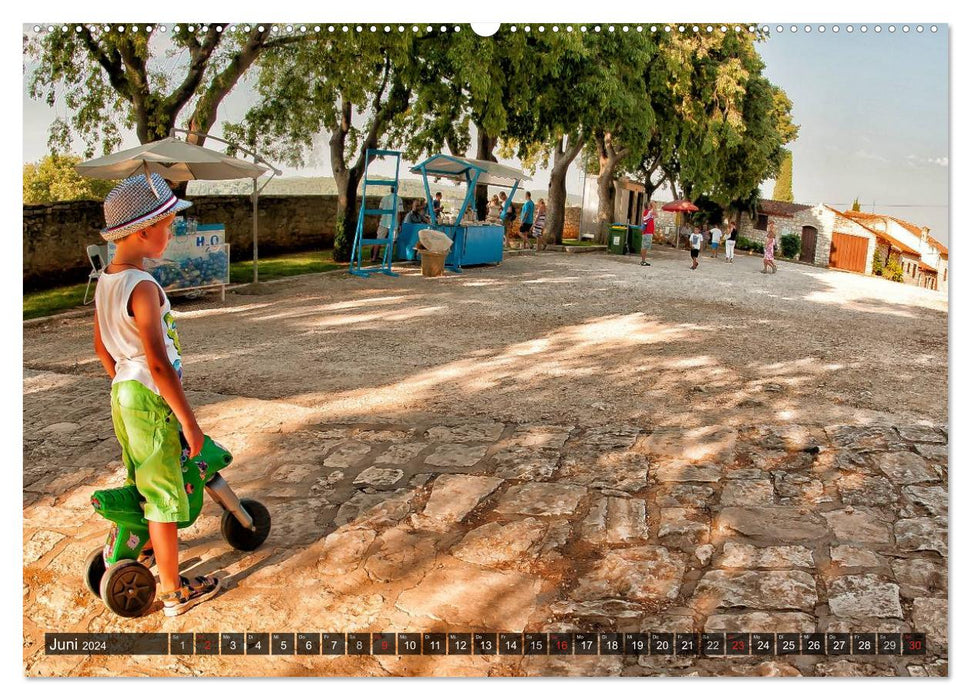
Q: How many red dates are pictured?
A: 5